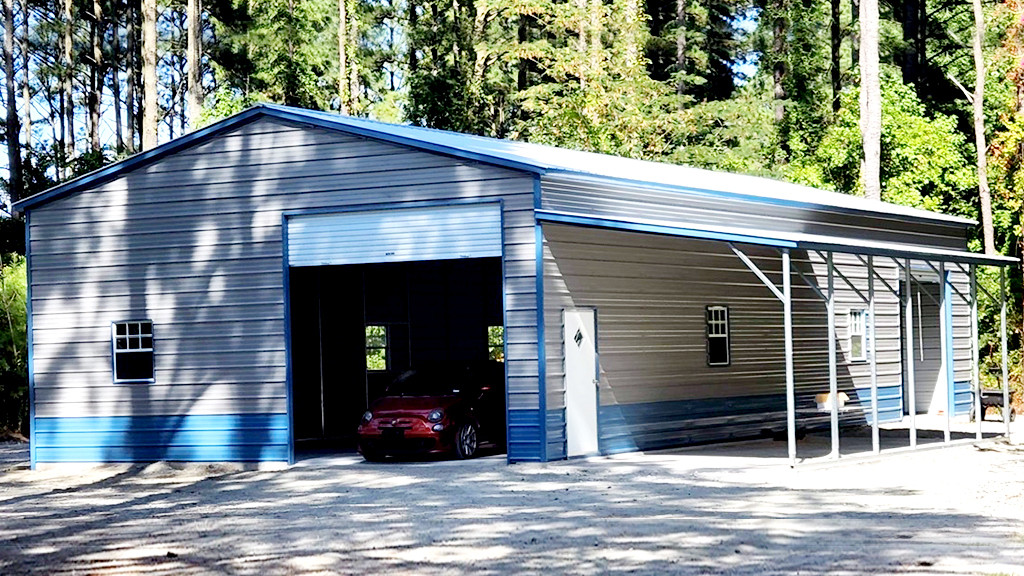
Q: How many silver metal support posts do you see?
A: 7